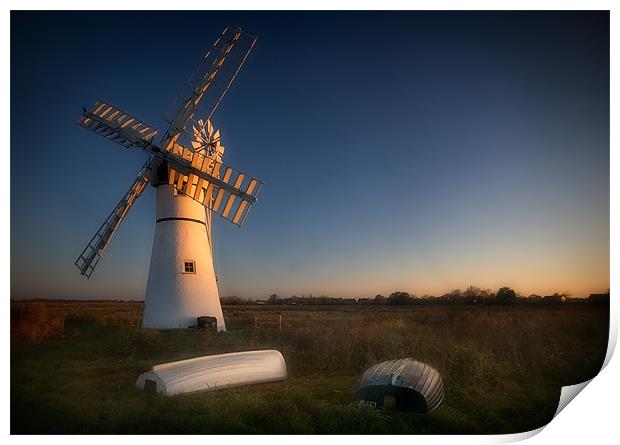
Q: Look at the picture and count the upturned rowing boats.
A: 2